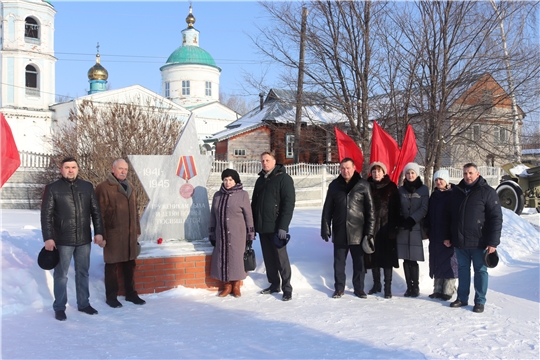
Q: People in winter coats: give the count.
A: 9